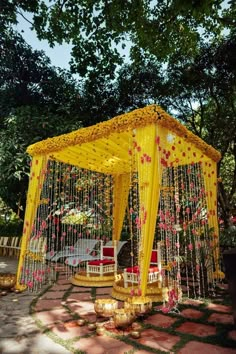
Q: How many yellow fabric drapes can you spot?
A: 4